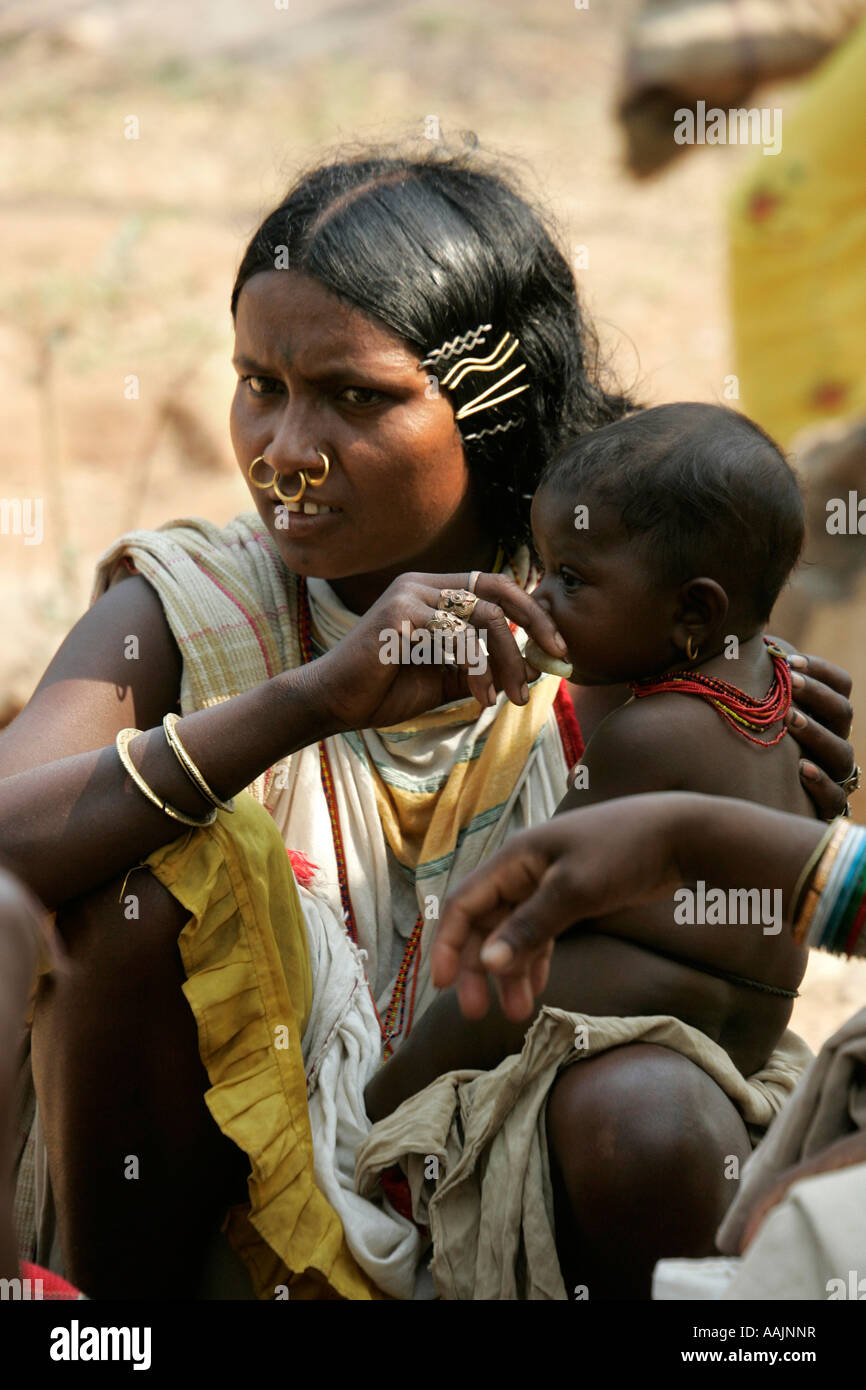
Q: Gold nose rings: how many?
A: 3